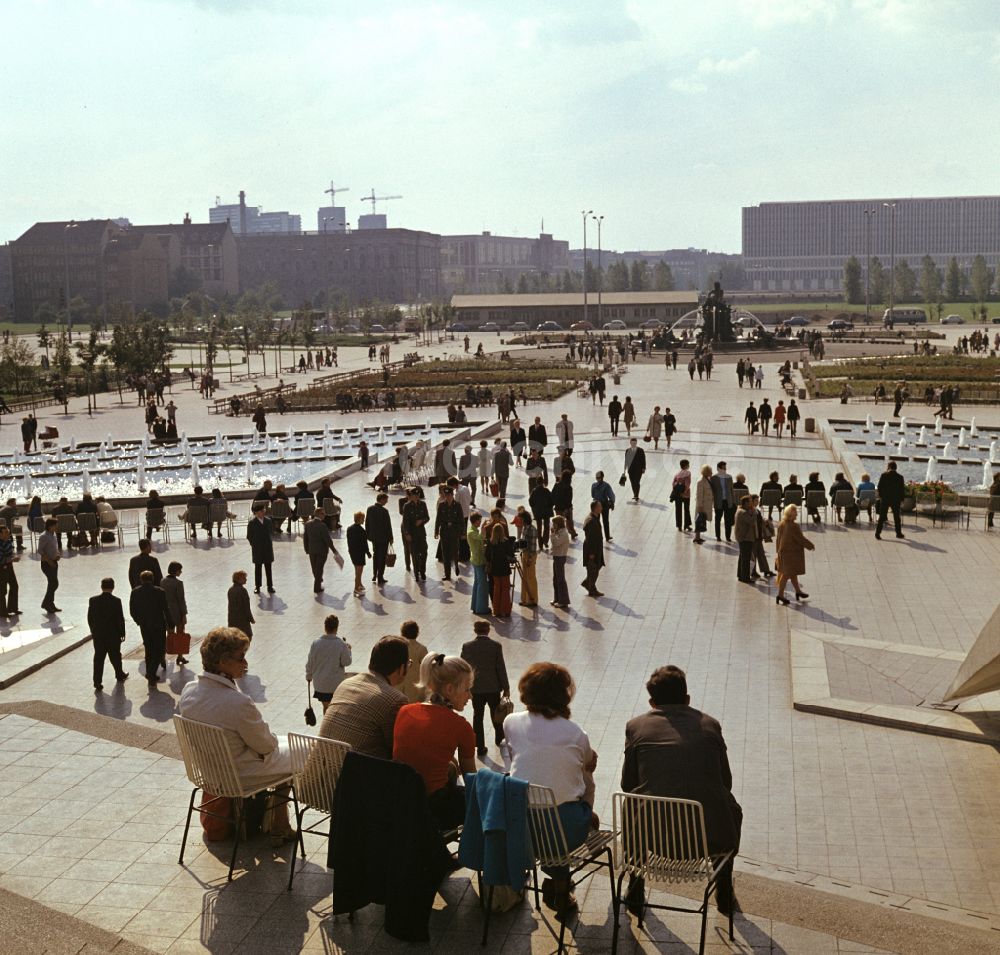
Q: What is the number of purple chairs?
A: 0